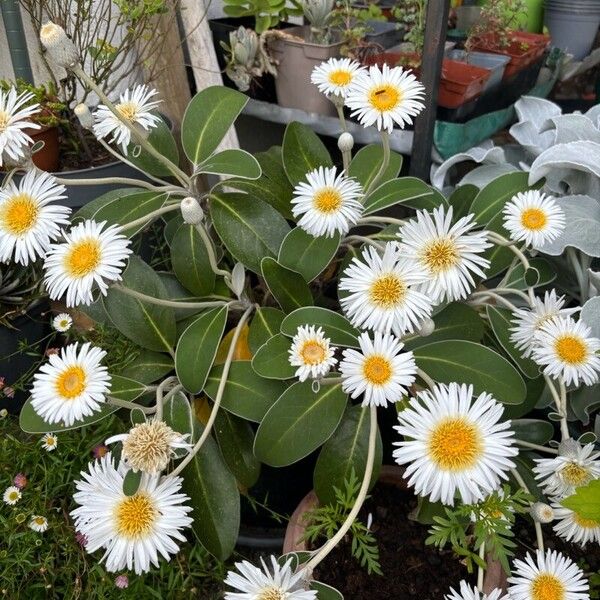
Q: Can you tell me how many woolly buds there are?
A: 6